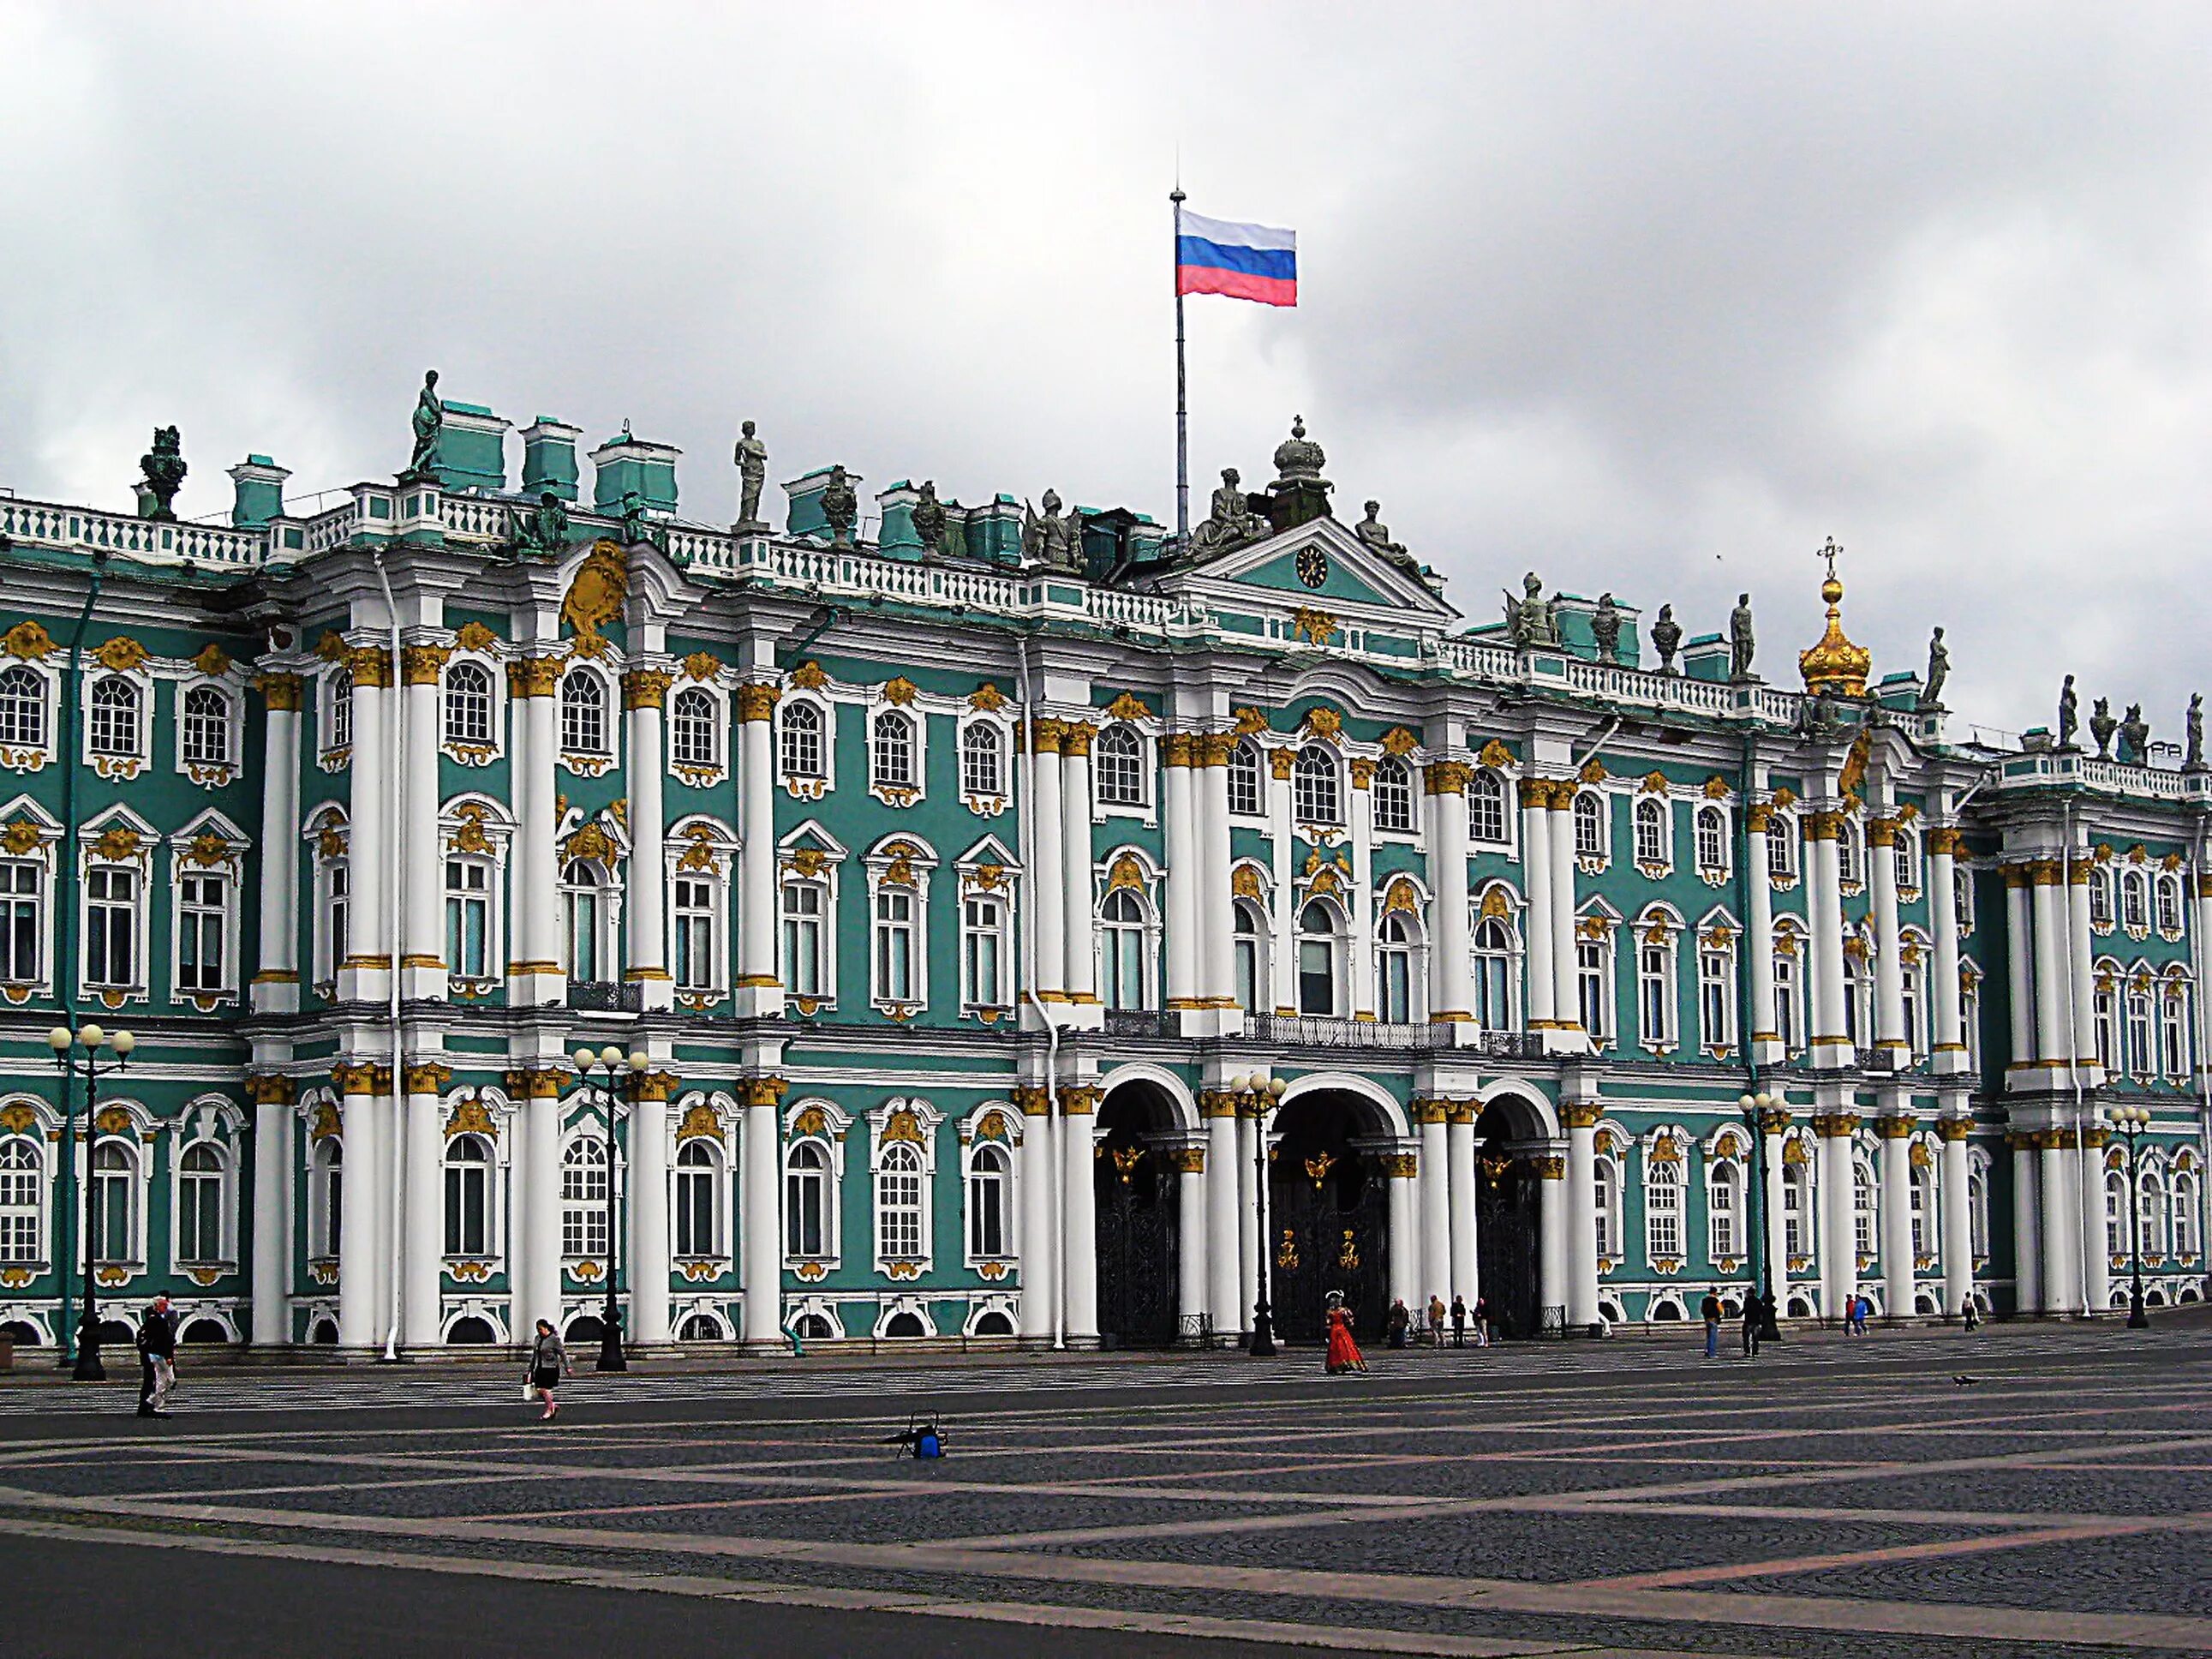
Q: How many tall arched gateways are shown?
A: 3